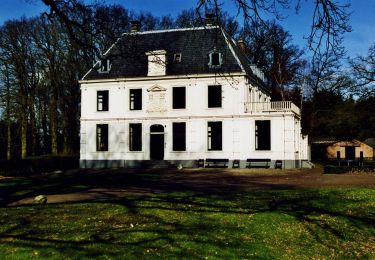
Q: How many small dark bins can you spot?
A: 3